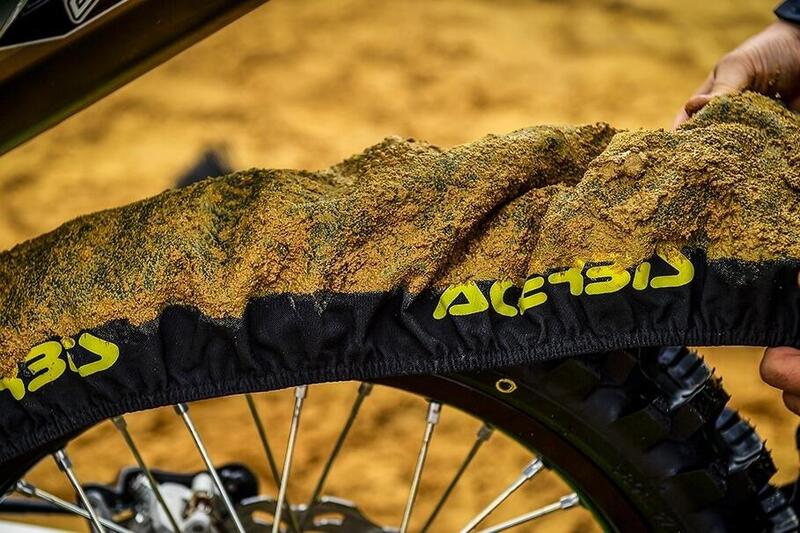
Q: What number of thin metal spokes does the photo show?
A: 11